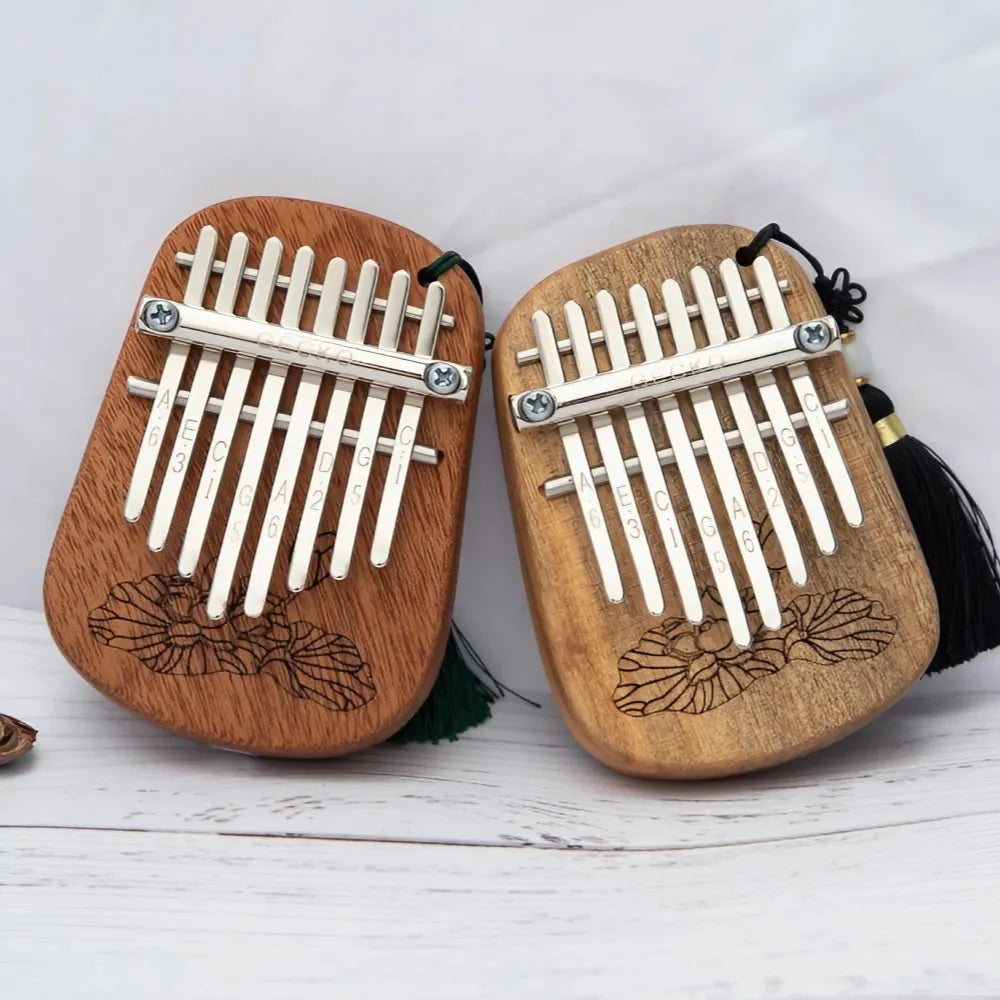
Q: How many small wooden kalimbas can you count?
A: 2